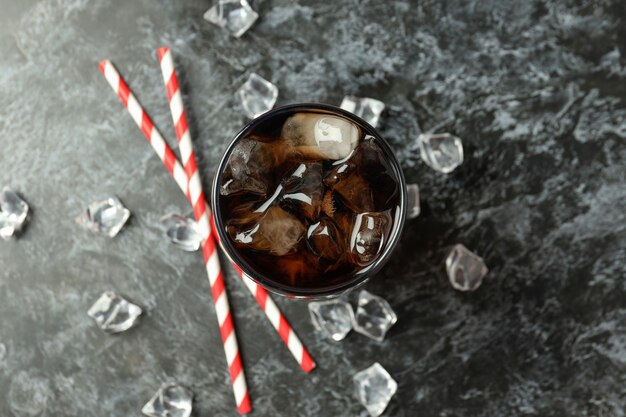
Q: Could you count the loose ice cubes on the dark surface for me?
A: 14